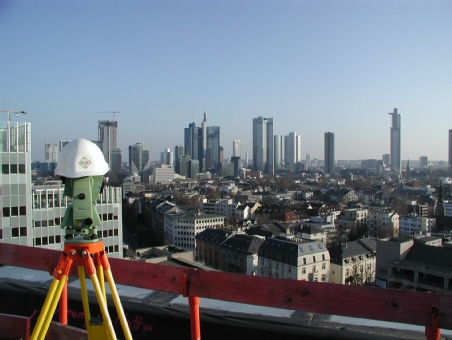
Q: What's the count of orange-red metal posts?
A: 3